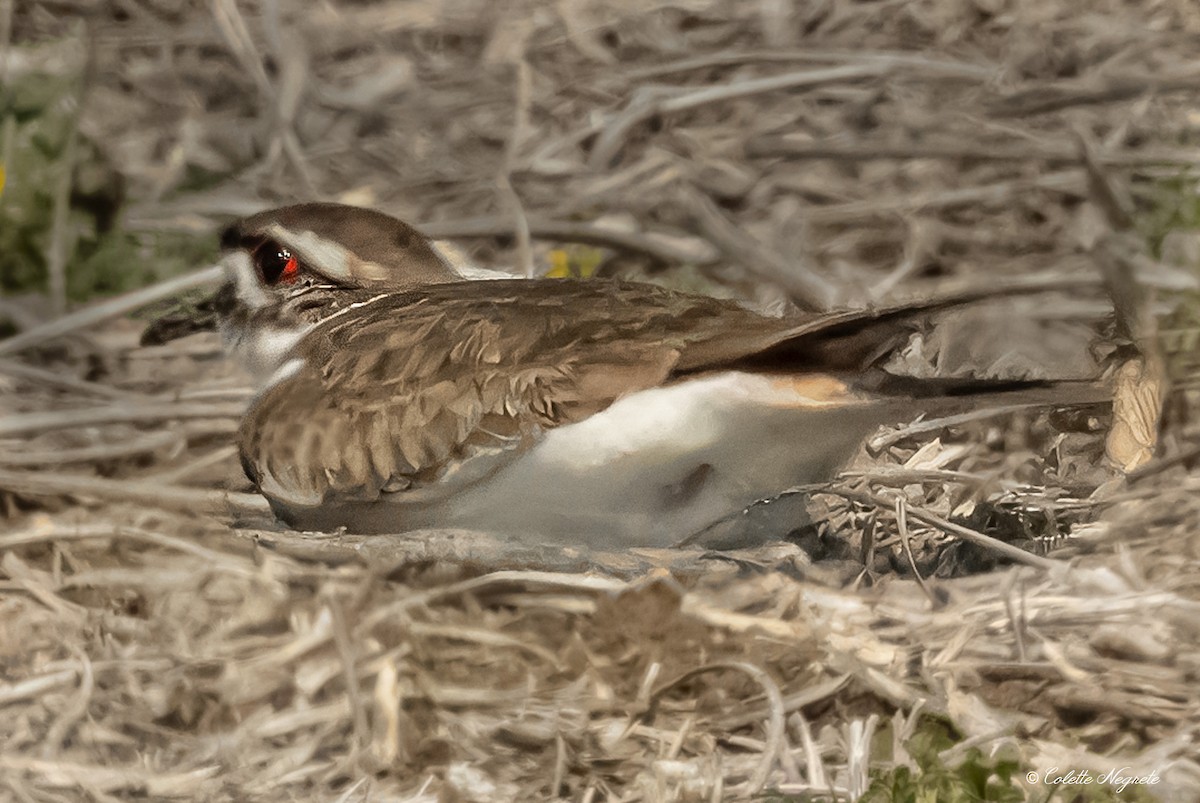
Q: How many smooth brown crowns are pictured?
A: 1